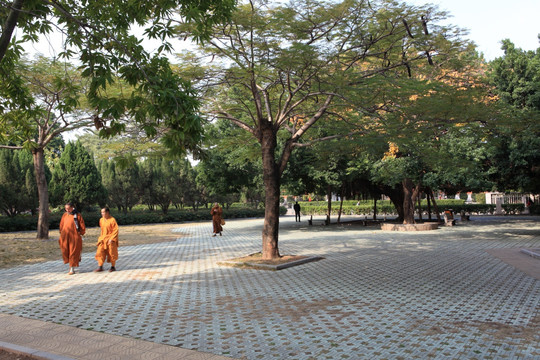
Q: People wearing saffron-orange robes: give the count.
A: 3